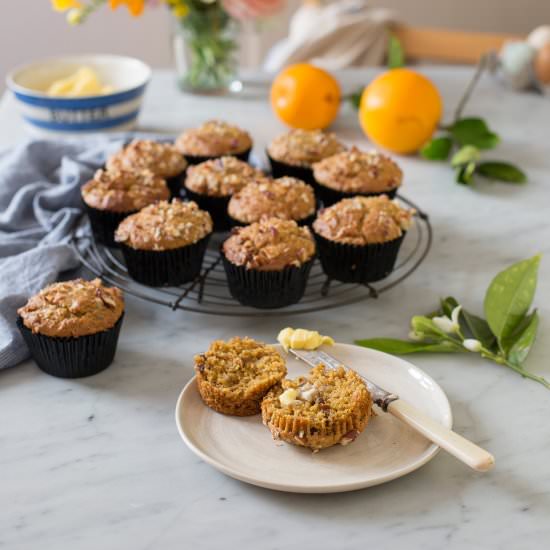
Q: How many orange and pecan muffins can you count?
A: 12